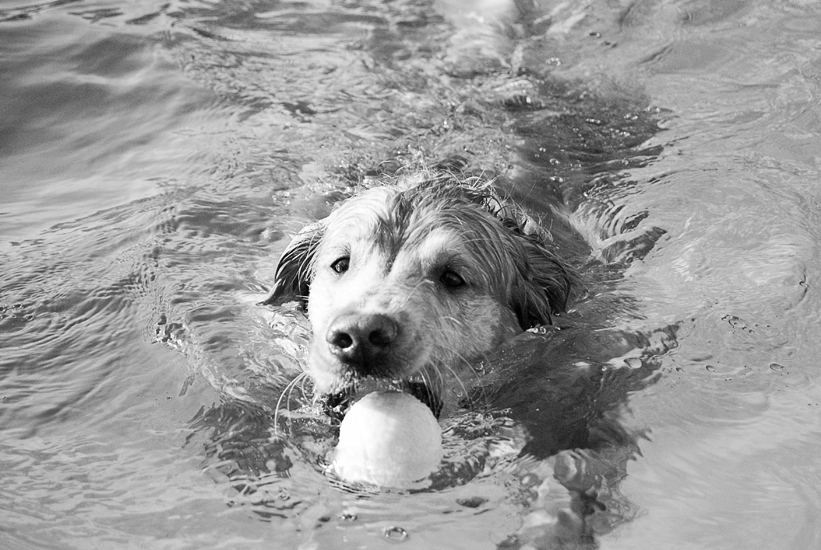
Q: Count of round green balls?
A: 0